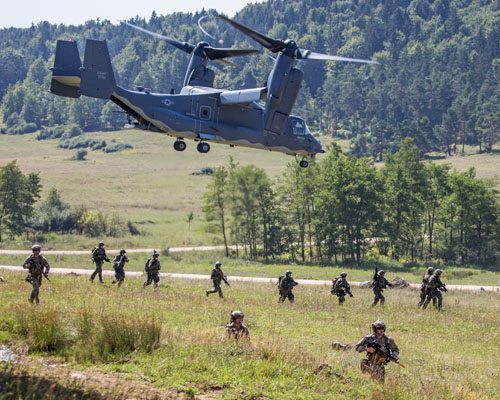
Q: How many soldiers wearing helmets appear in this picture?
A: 12